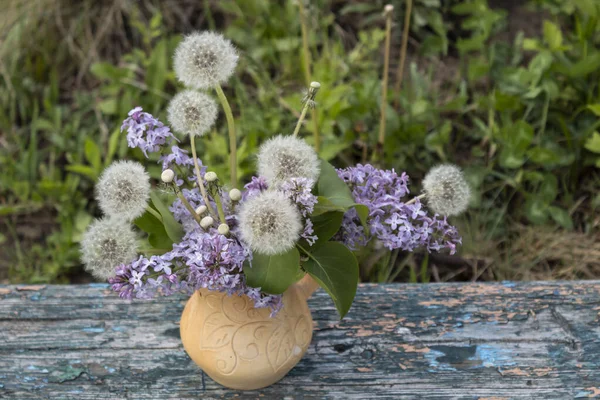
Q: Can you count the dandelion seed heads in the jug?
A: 7